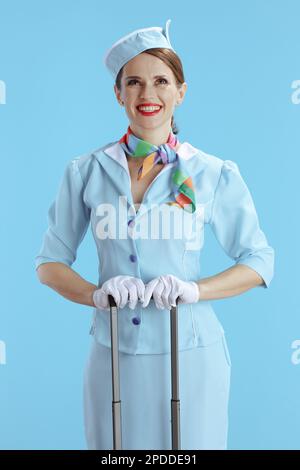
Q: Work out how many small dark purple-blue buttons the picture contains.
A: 3